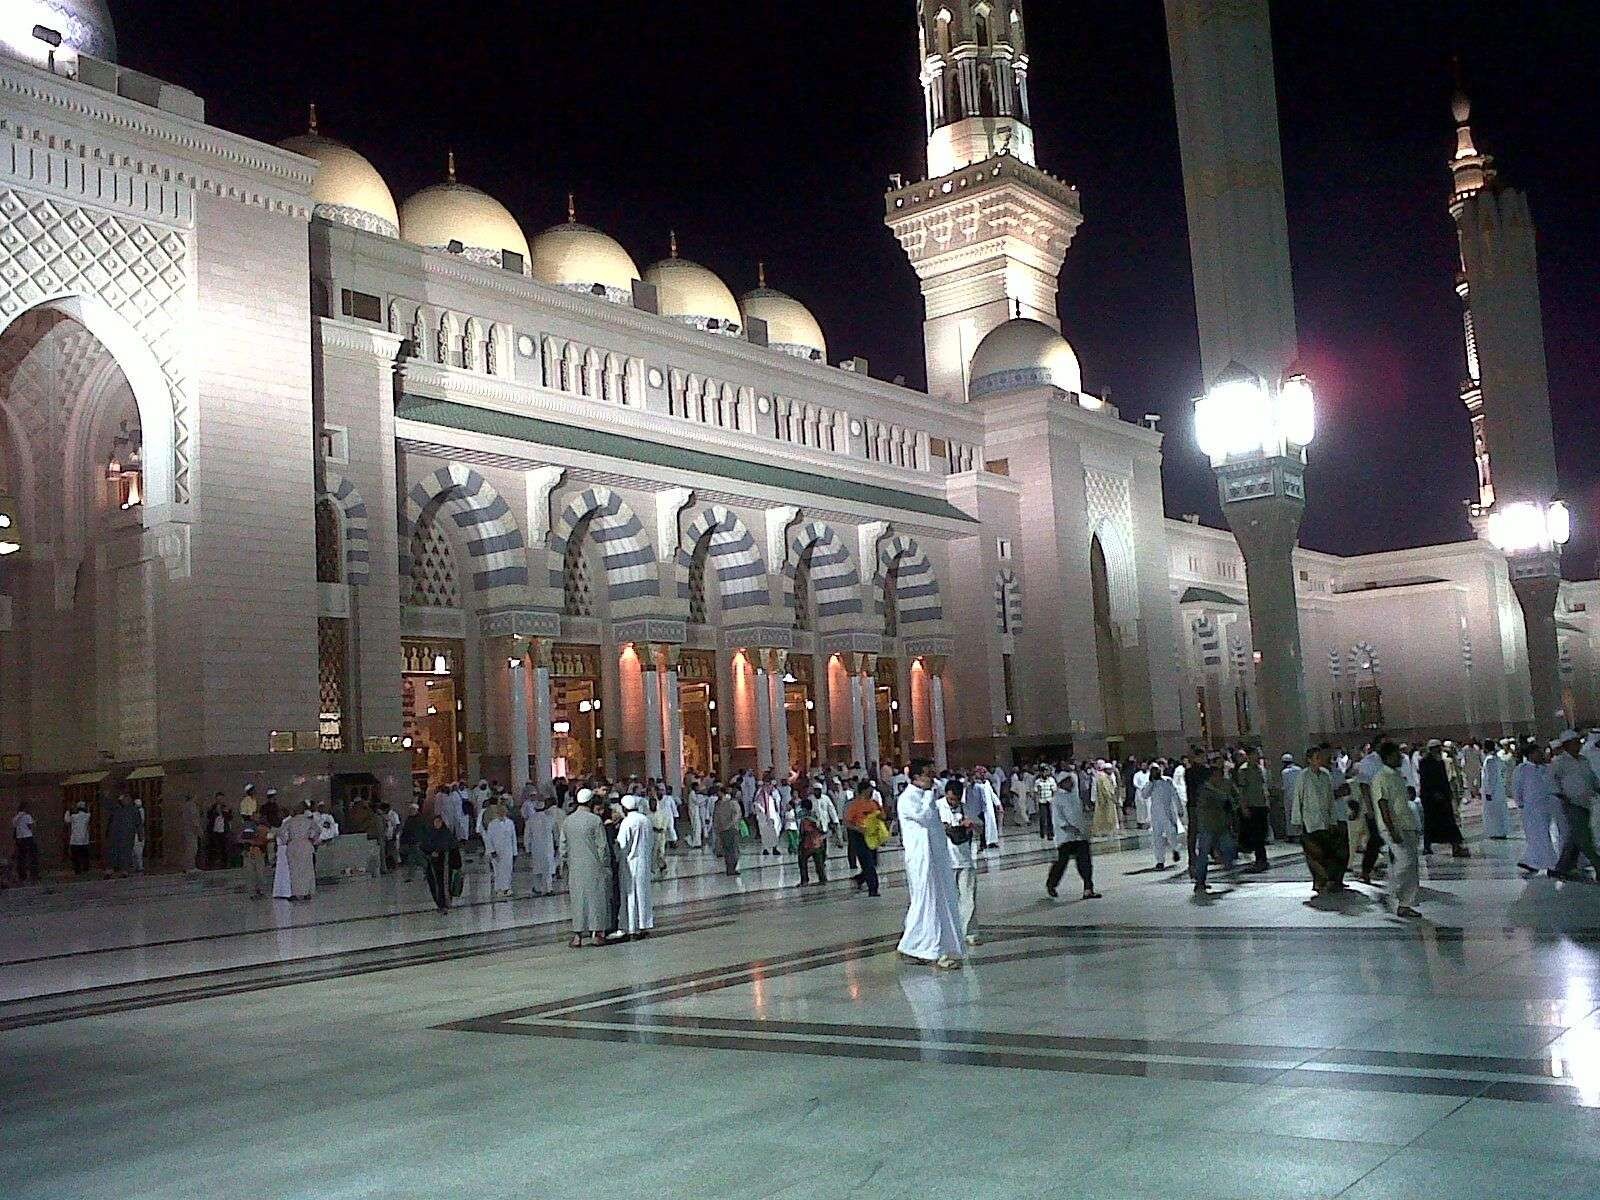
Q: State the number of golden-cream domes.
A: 5